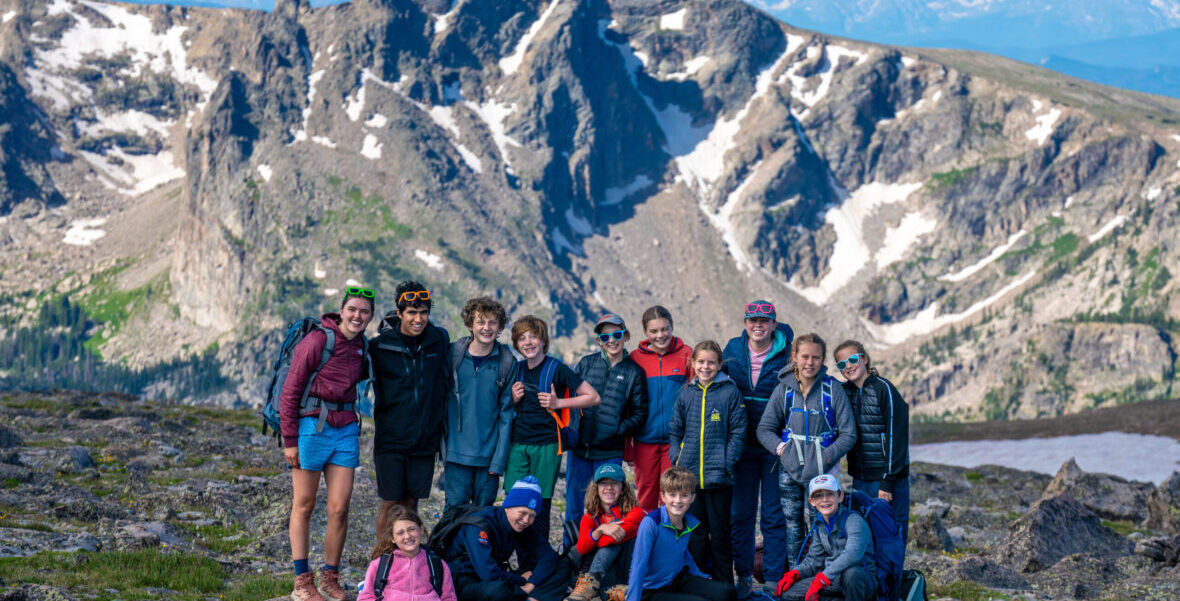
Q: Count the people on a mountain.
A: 15